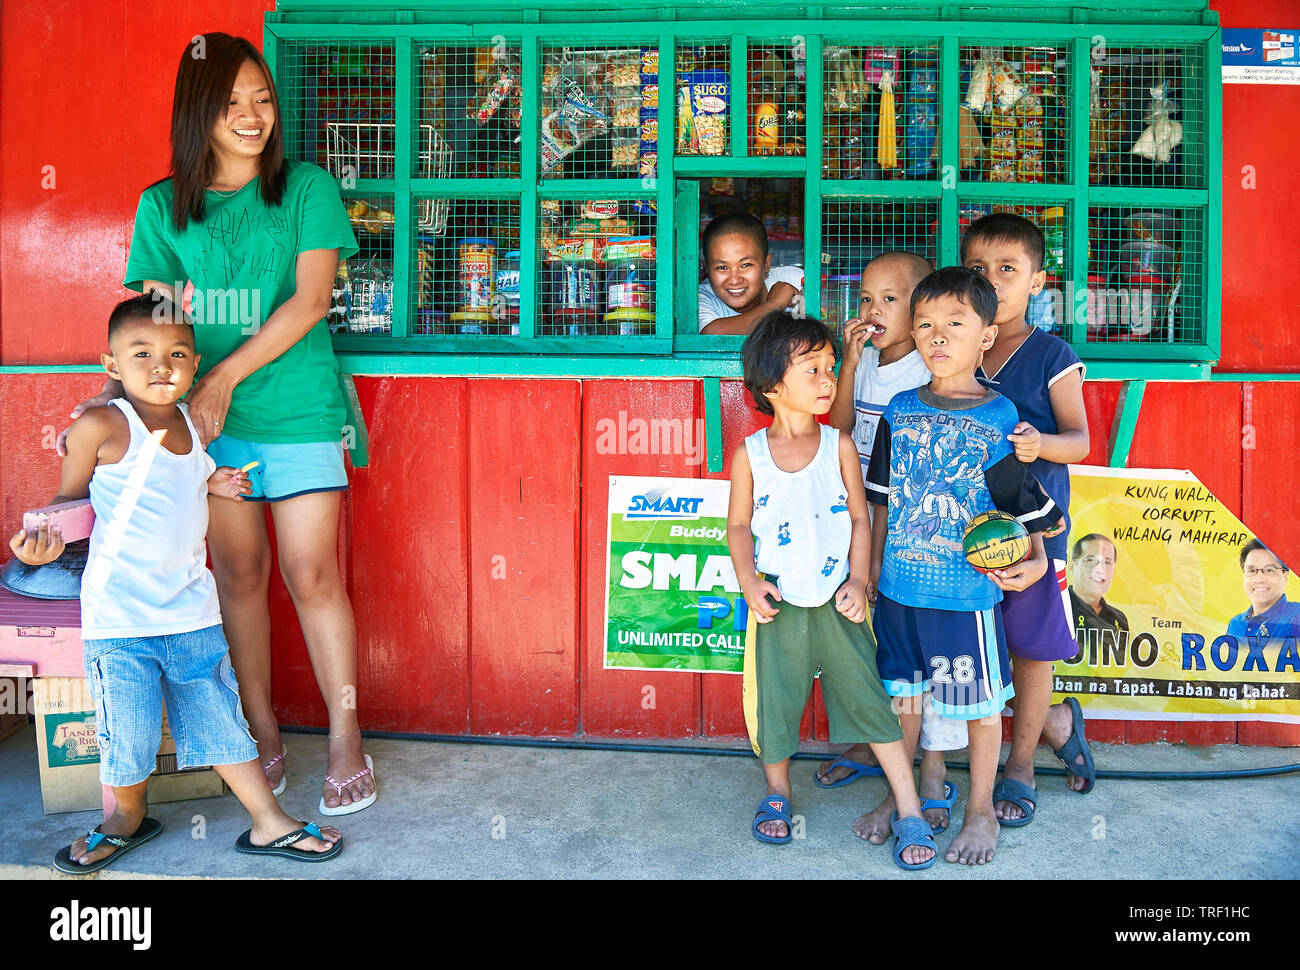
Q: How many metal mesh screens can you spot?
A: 14